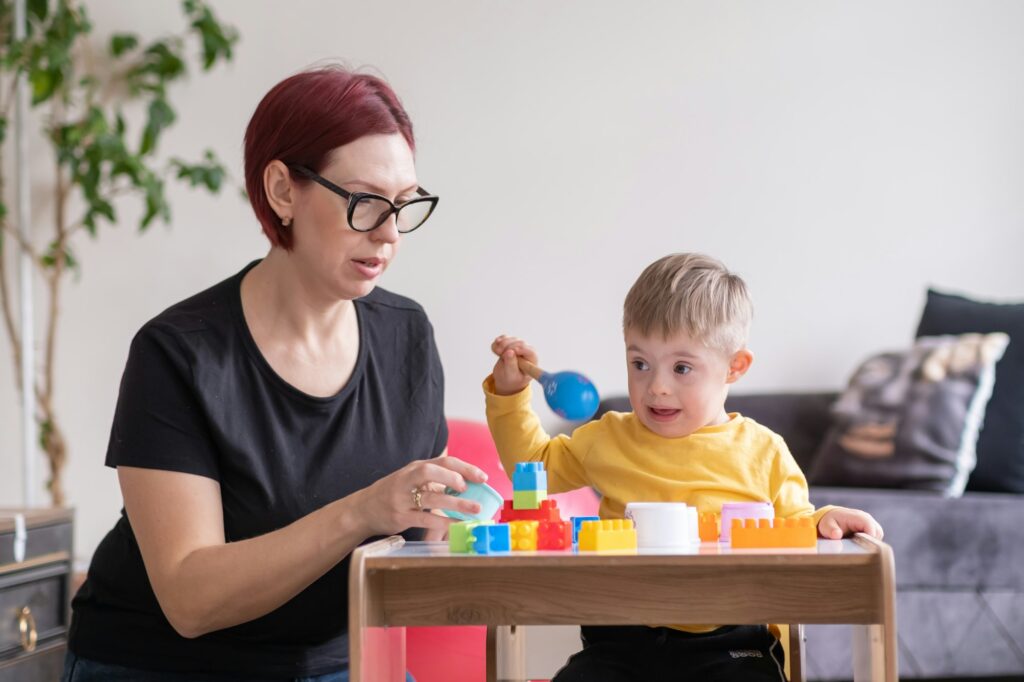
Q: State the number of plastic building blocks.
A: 11